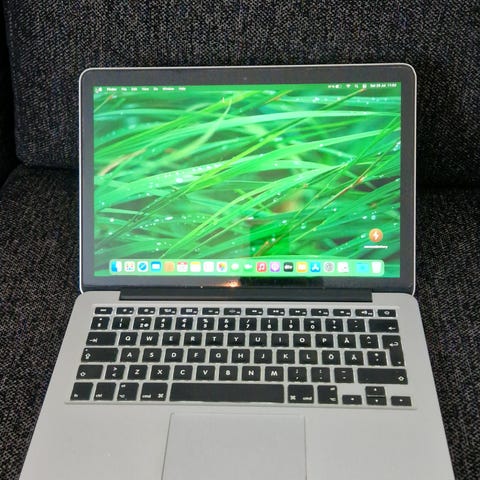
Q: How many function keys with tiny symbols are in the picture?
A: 12